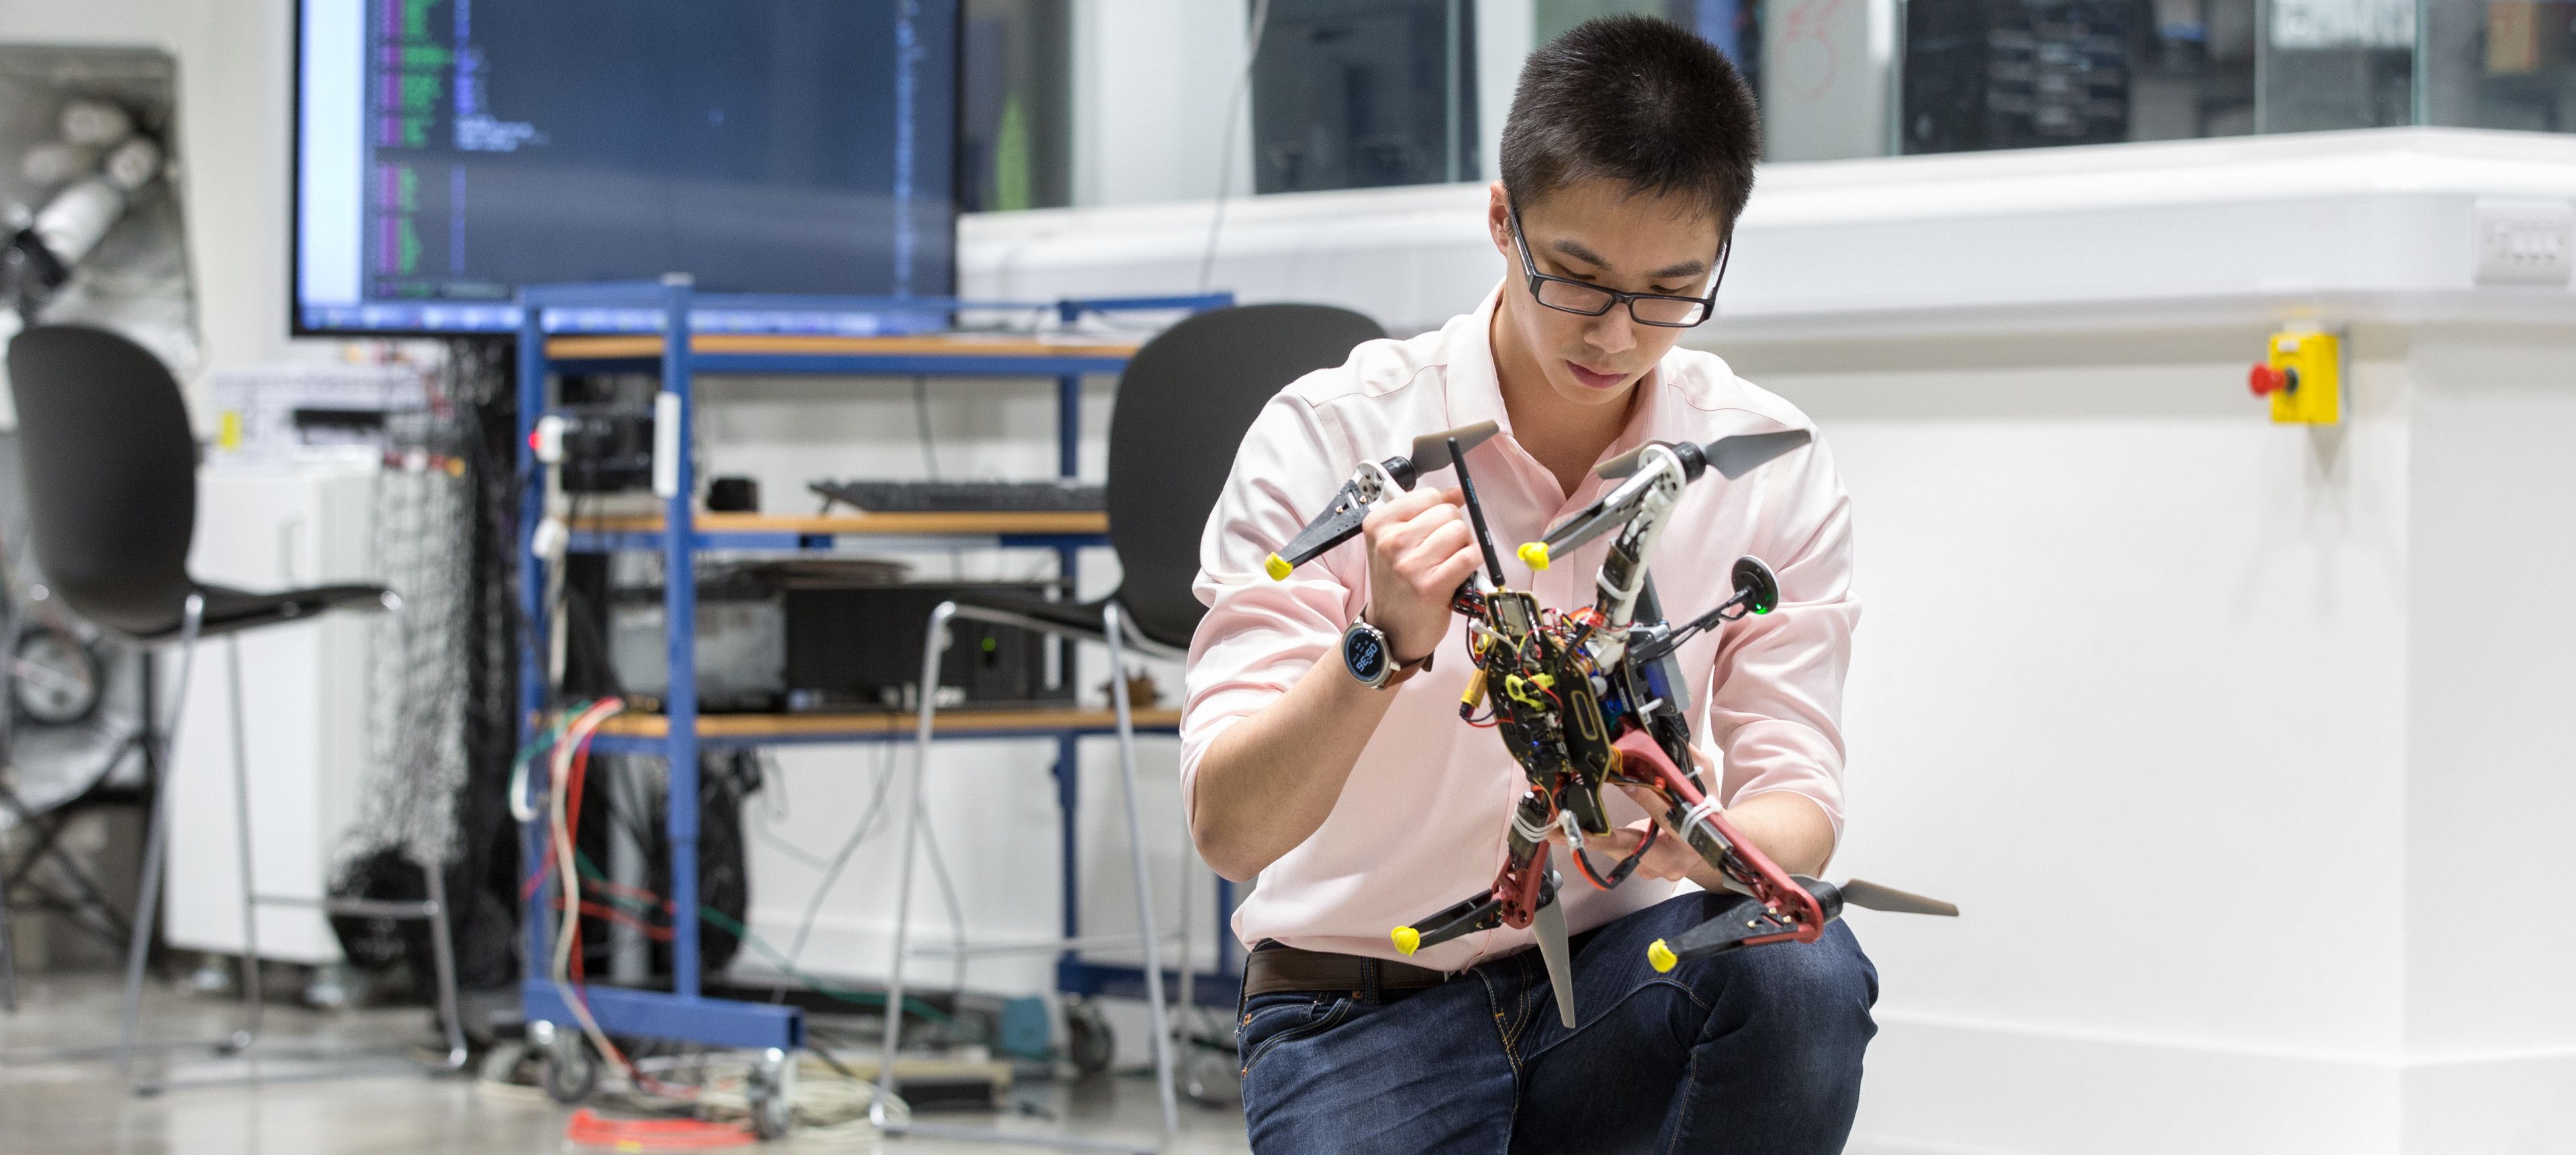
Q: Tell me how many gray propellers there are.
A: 4